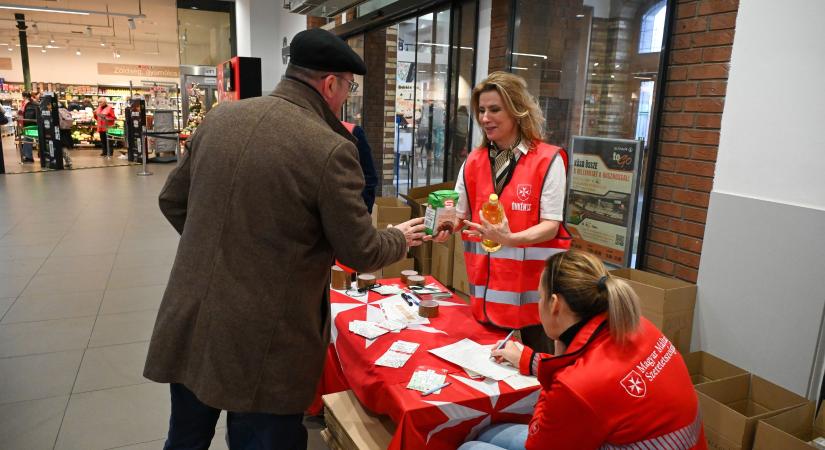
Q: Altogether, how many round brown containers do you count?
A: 5